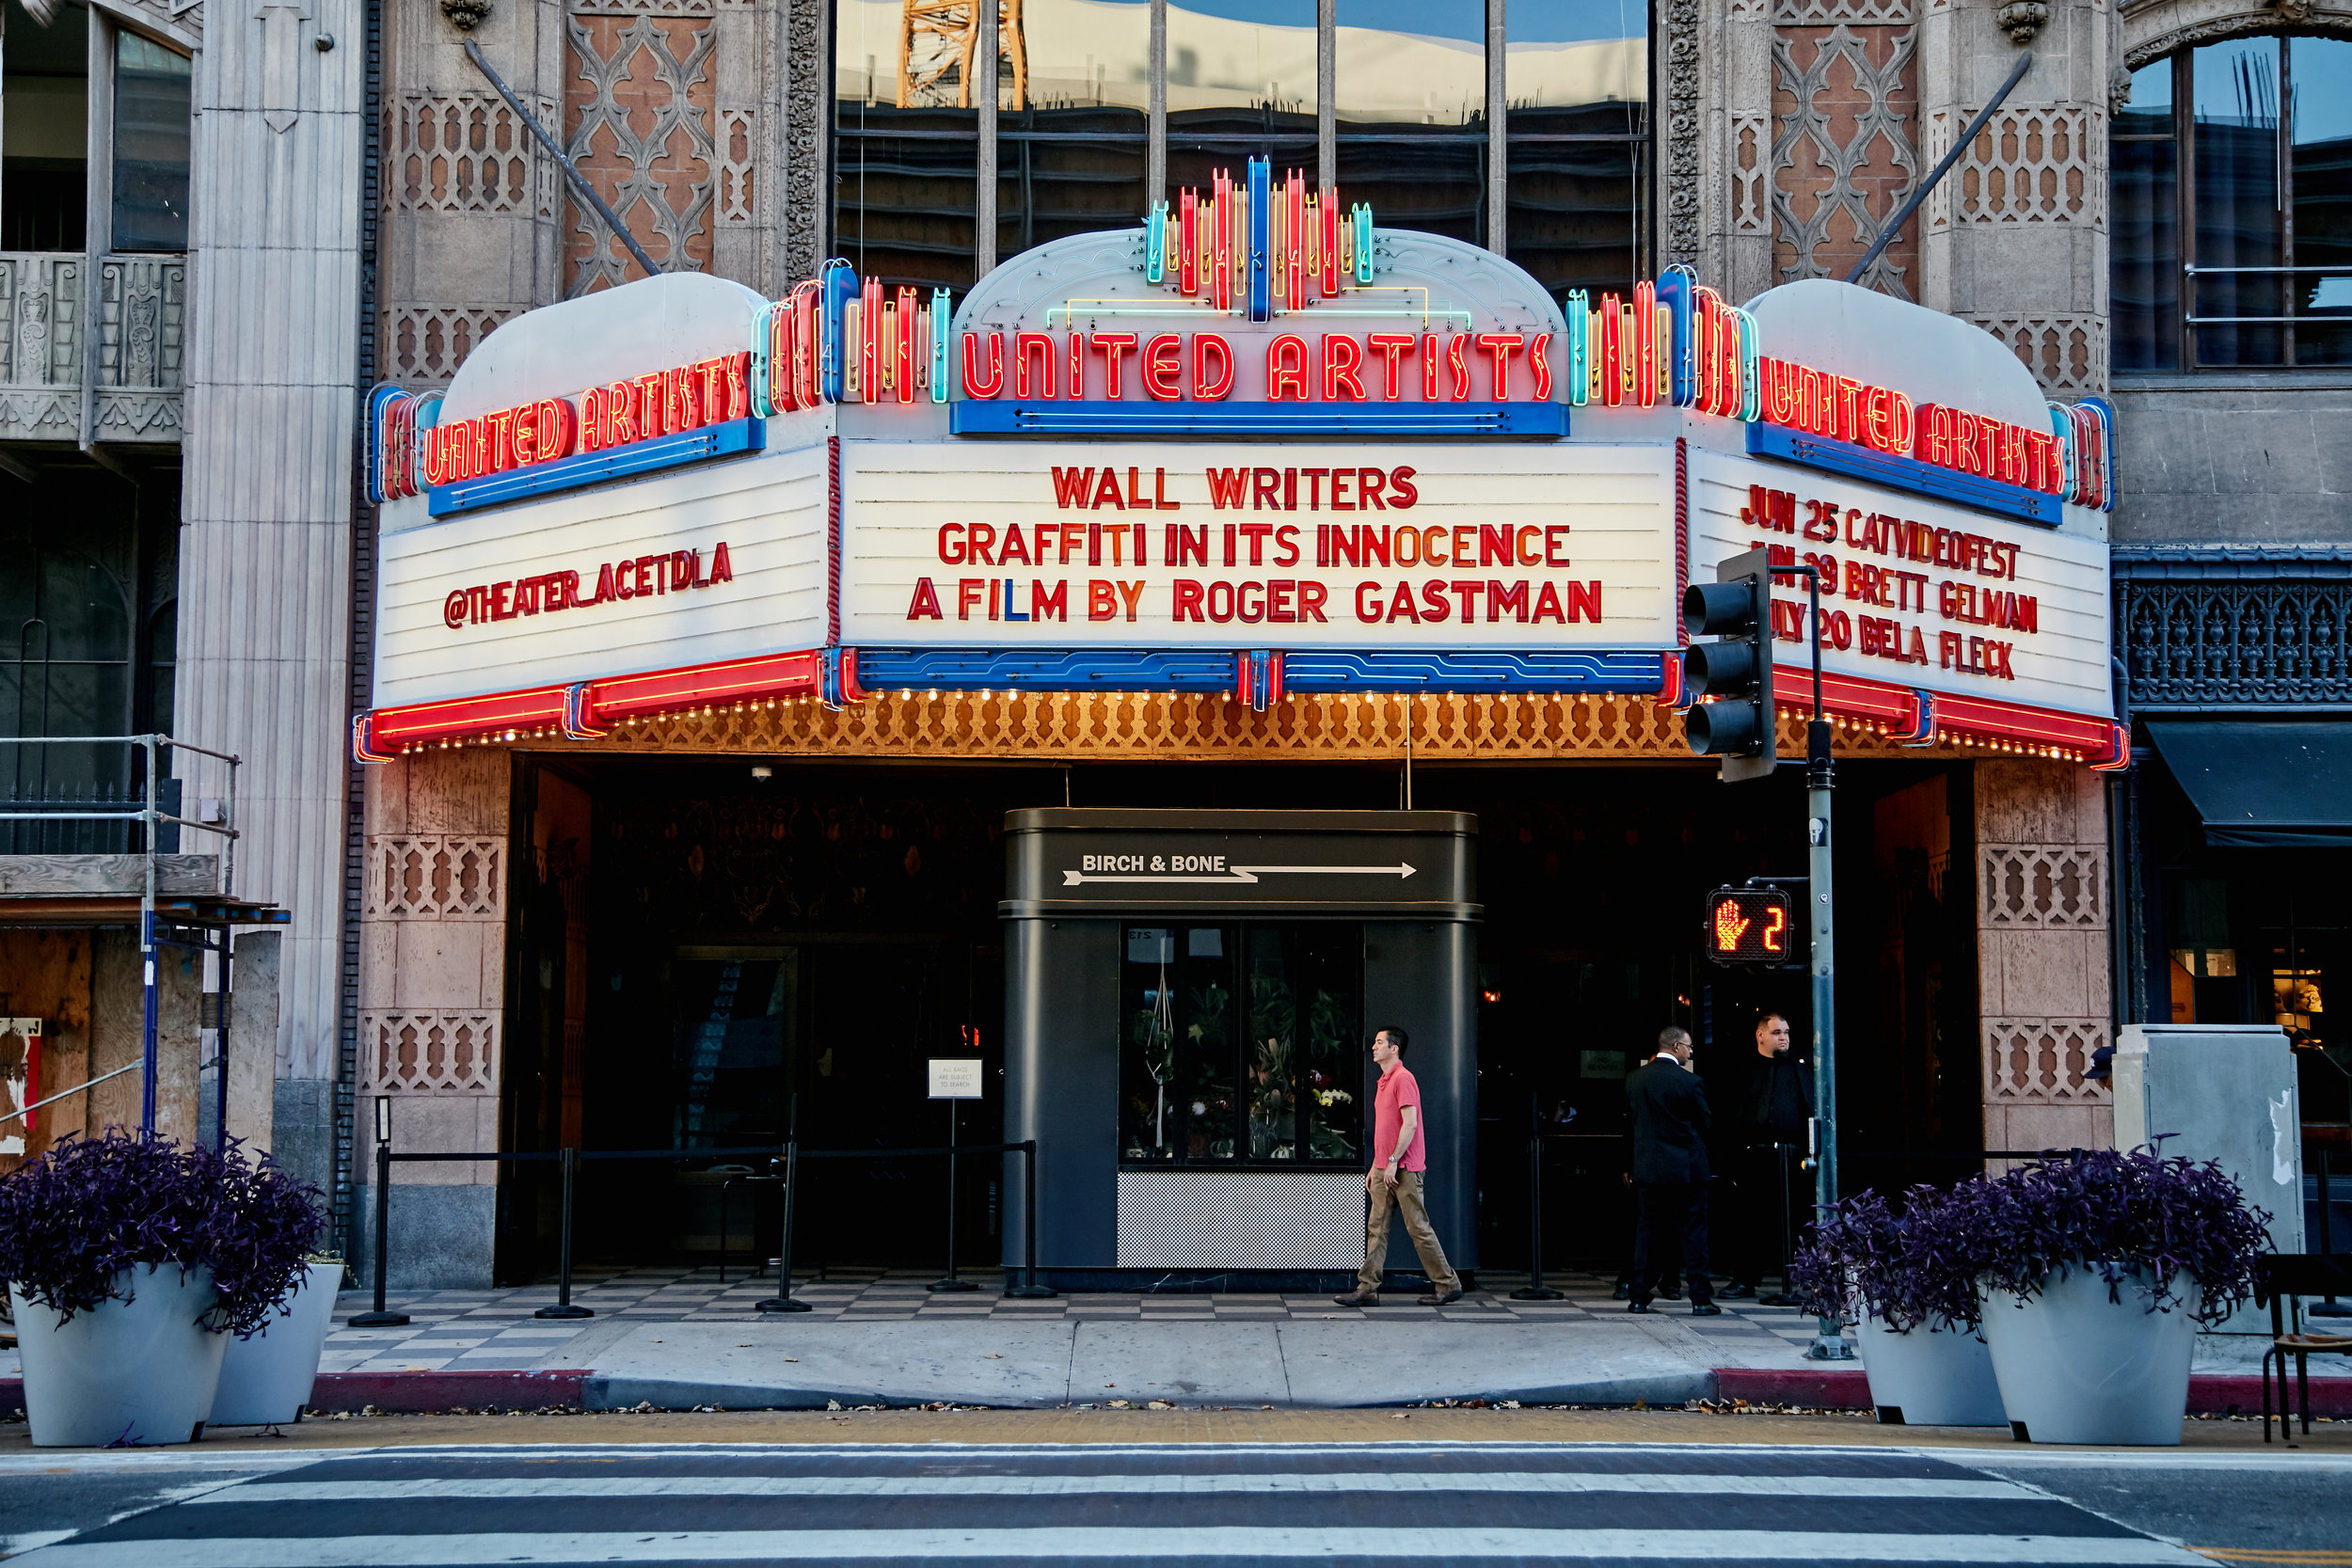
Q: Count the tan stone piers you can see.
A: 2